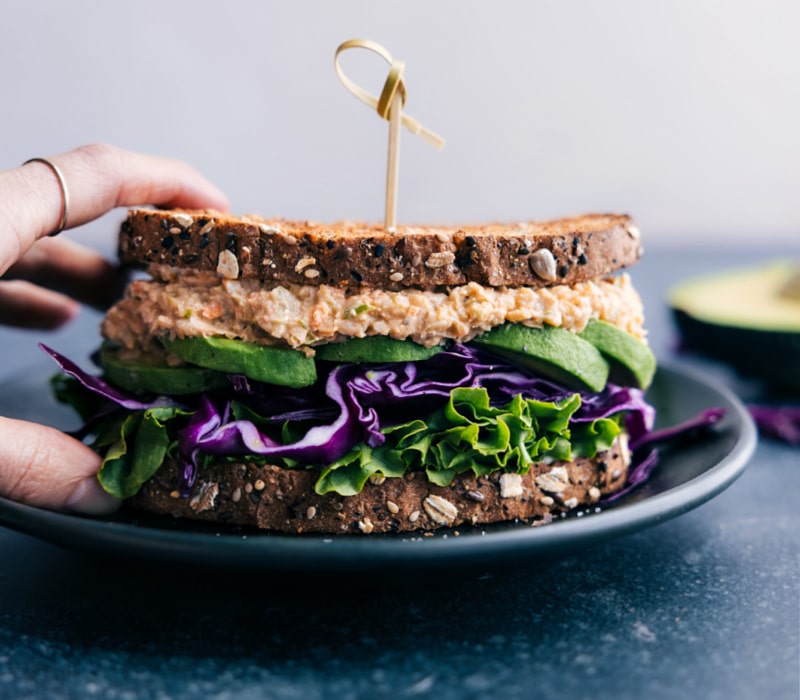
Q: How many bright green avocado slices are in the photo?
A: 5